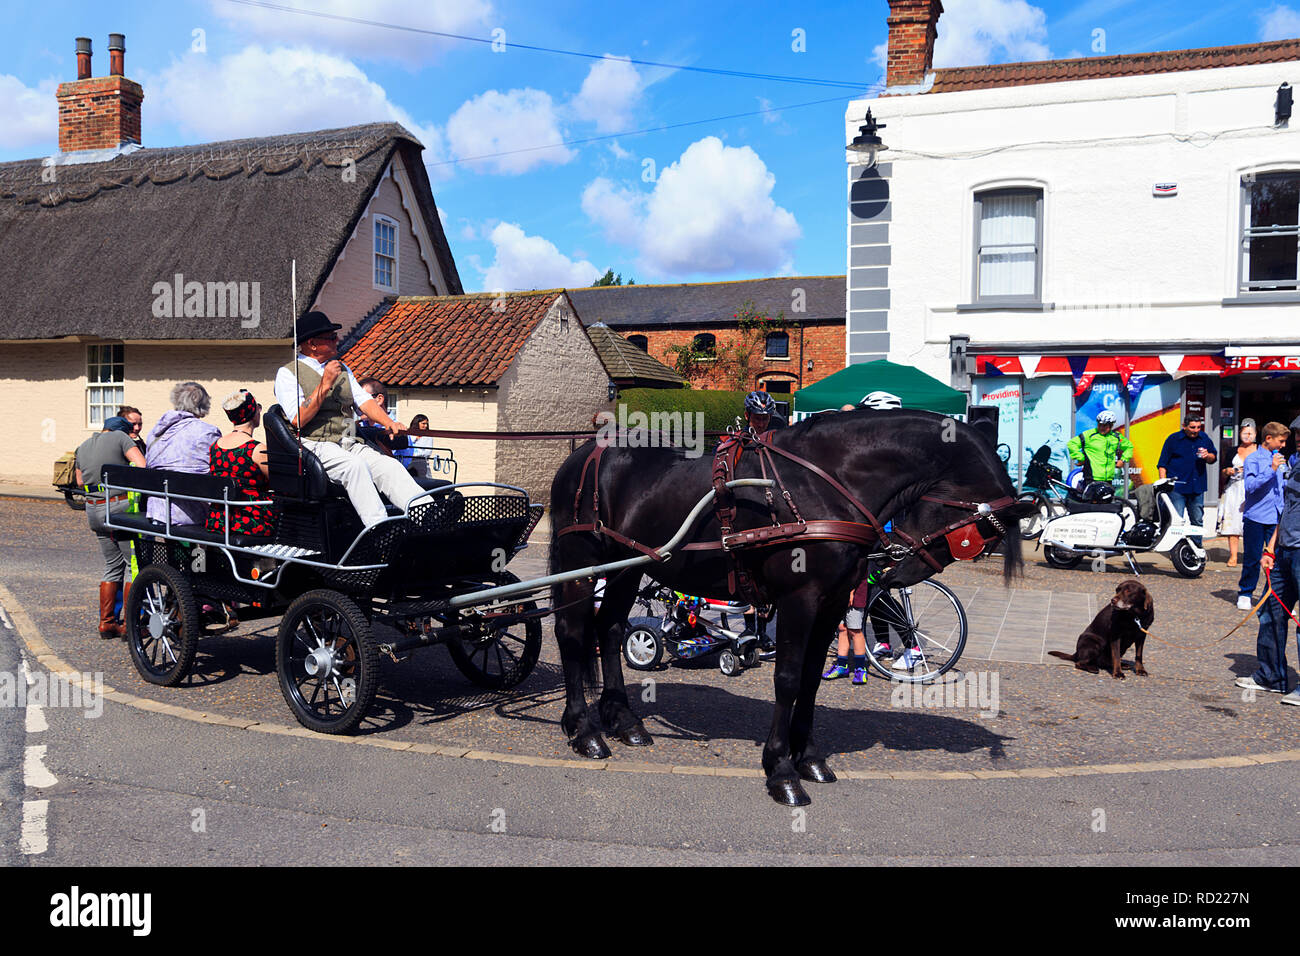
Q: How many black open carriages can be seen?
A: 1